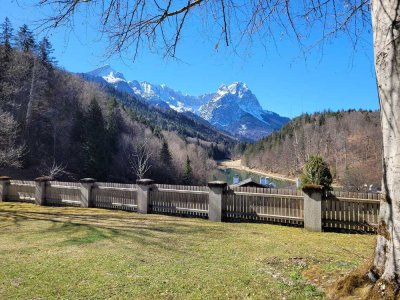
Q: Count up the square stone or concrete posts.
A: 6